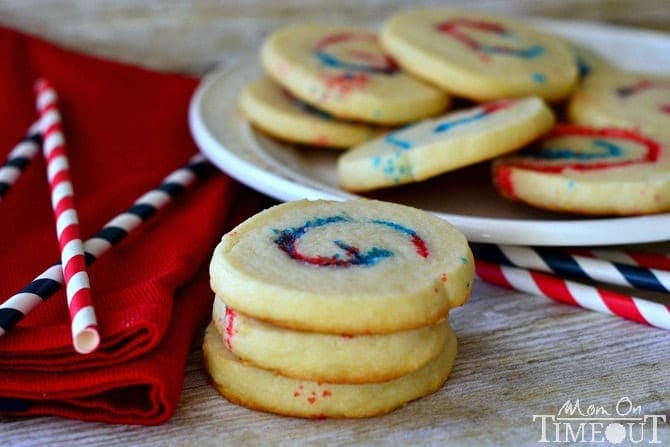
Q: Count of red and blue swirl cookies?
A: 10